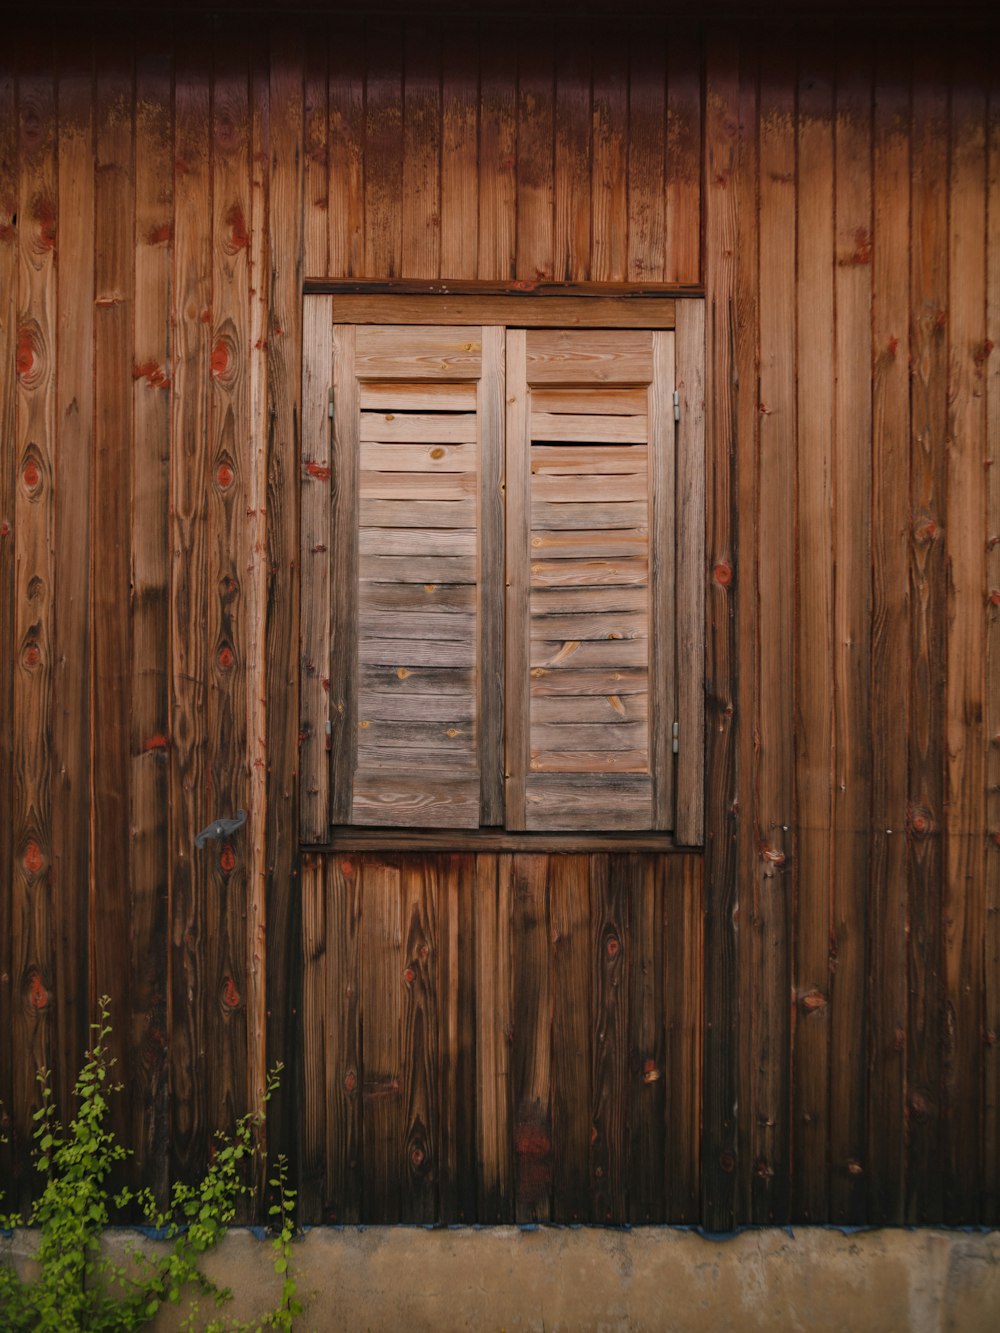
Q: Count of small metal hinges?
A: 4